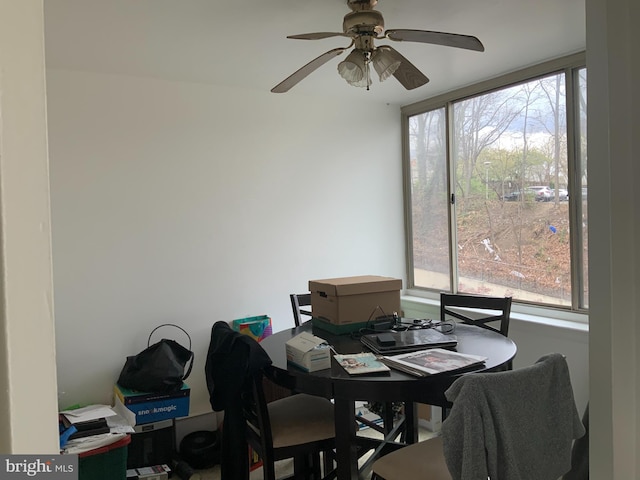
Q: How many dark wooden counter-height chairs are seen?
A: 4